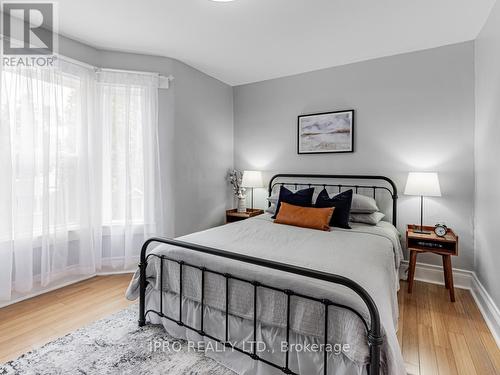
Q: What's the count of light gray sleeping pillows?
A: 4